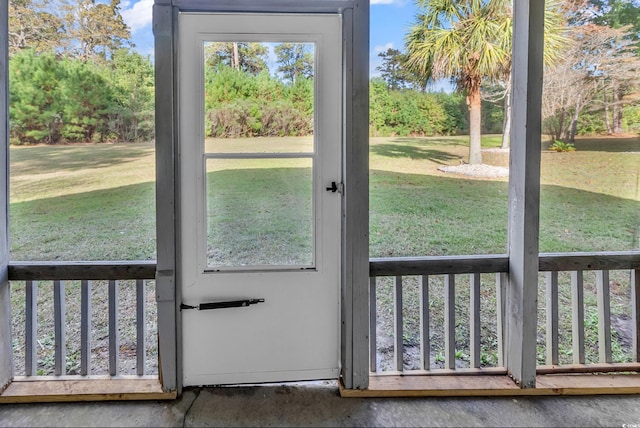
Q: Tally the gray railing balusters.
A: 15